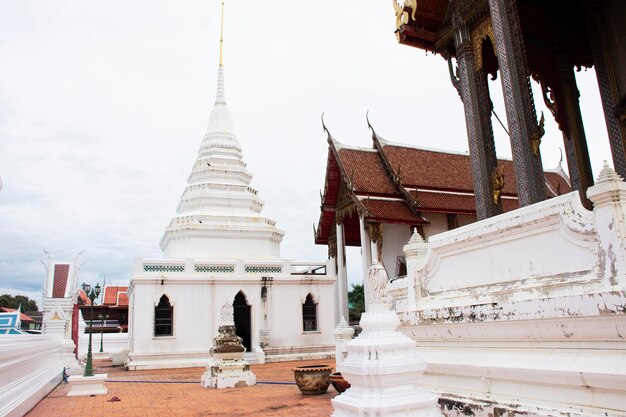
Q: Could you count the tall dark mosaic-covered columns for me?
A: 4